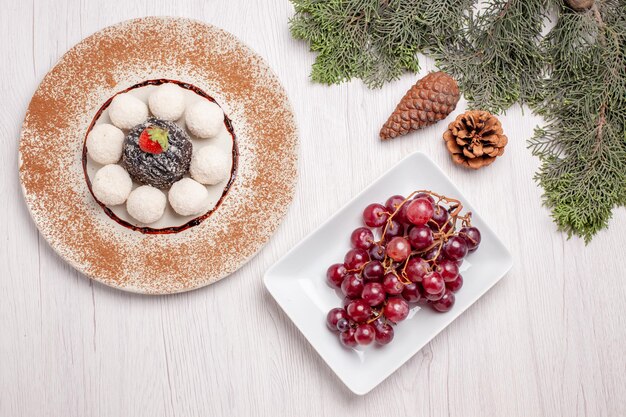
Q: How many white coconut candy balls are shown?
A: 8